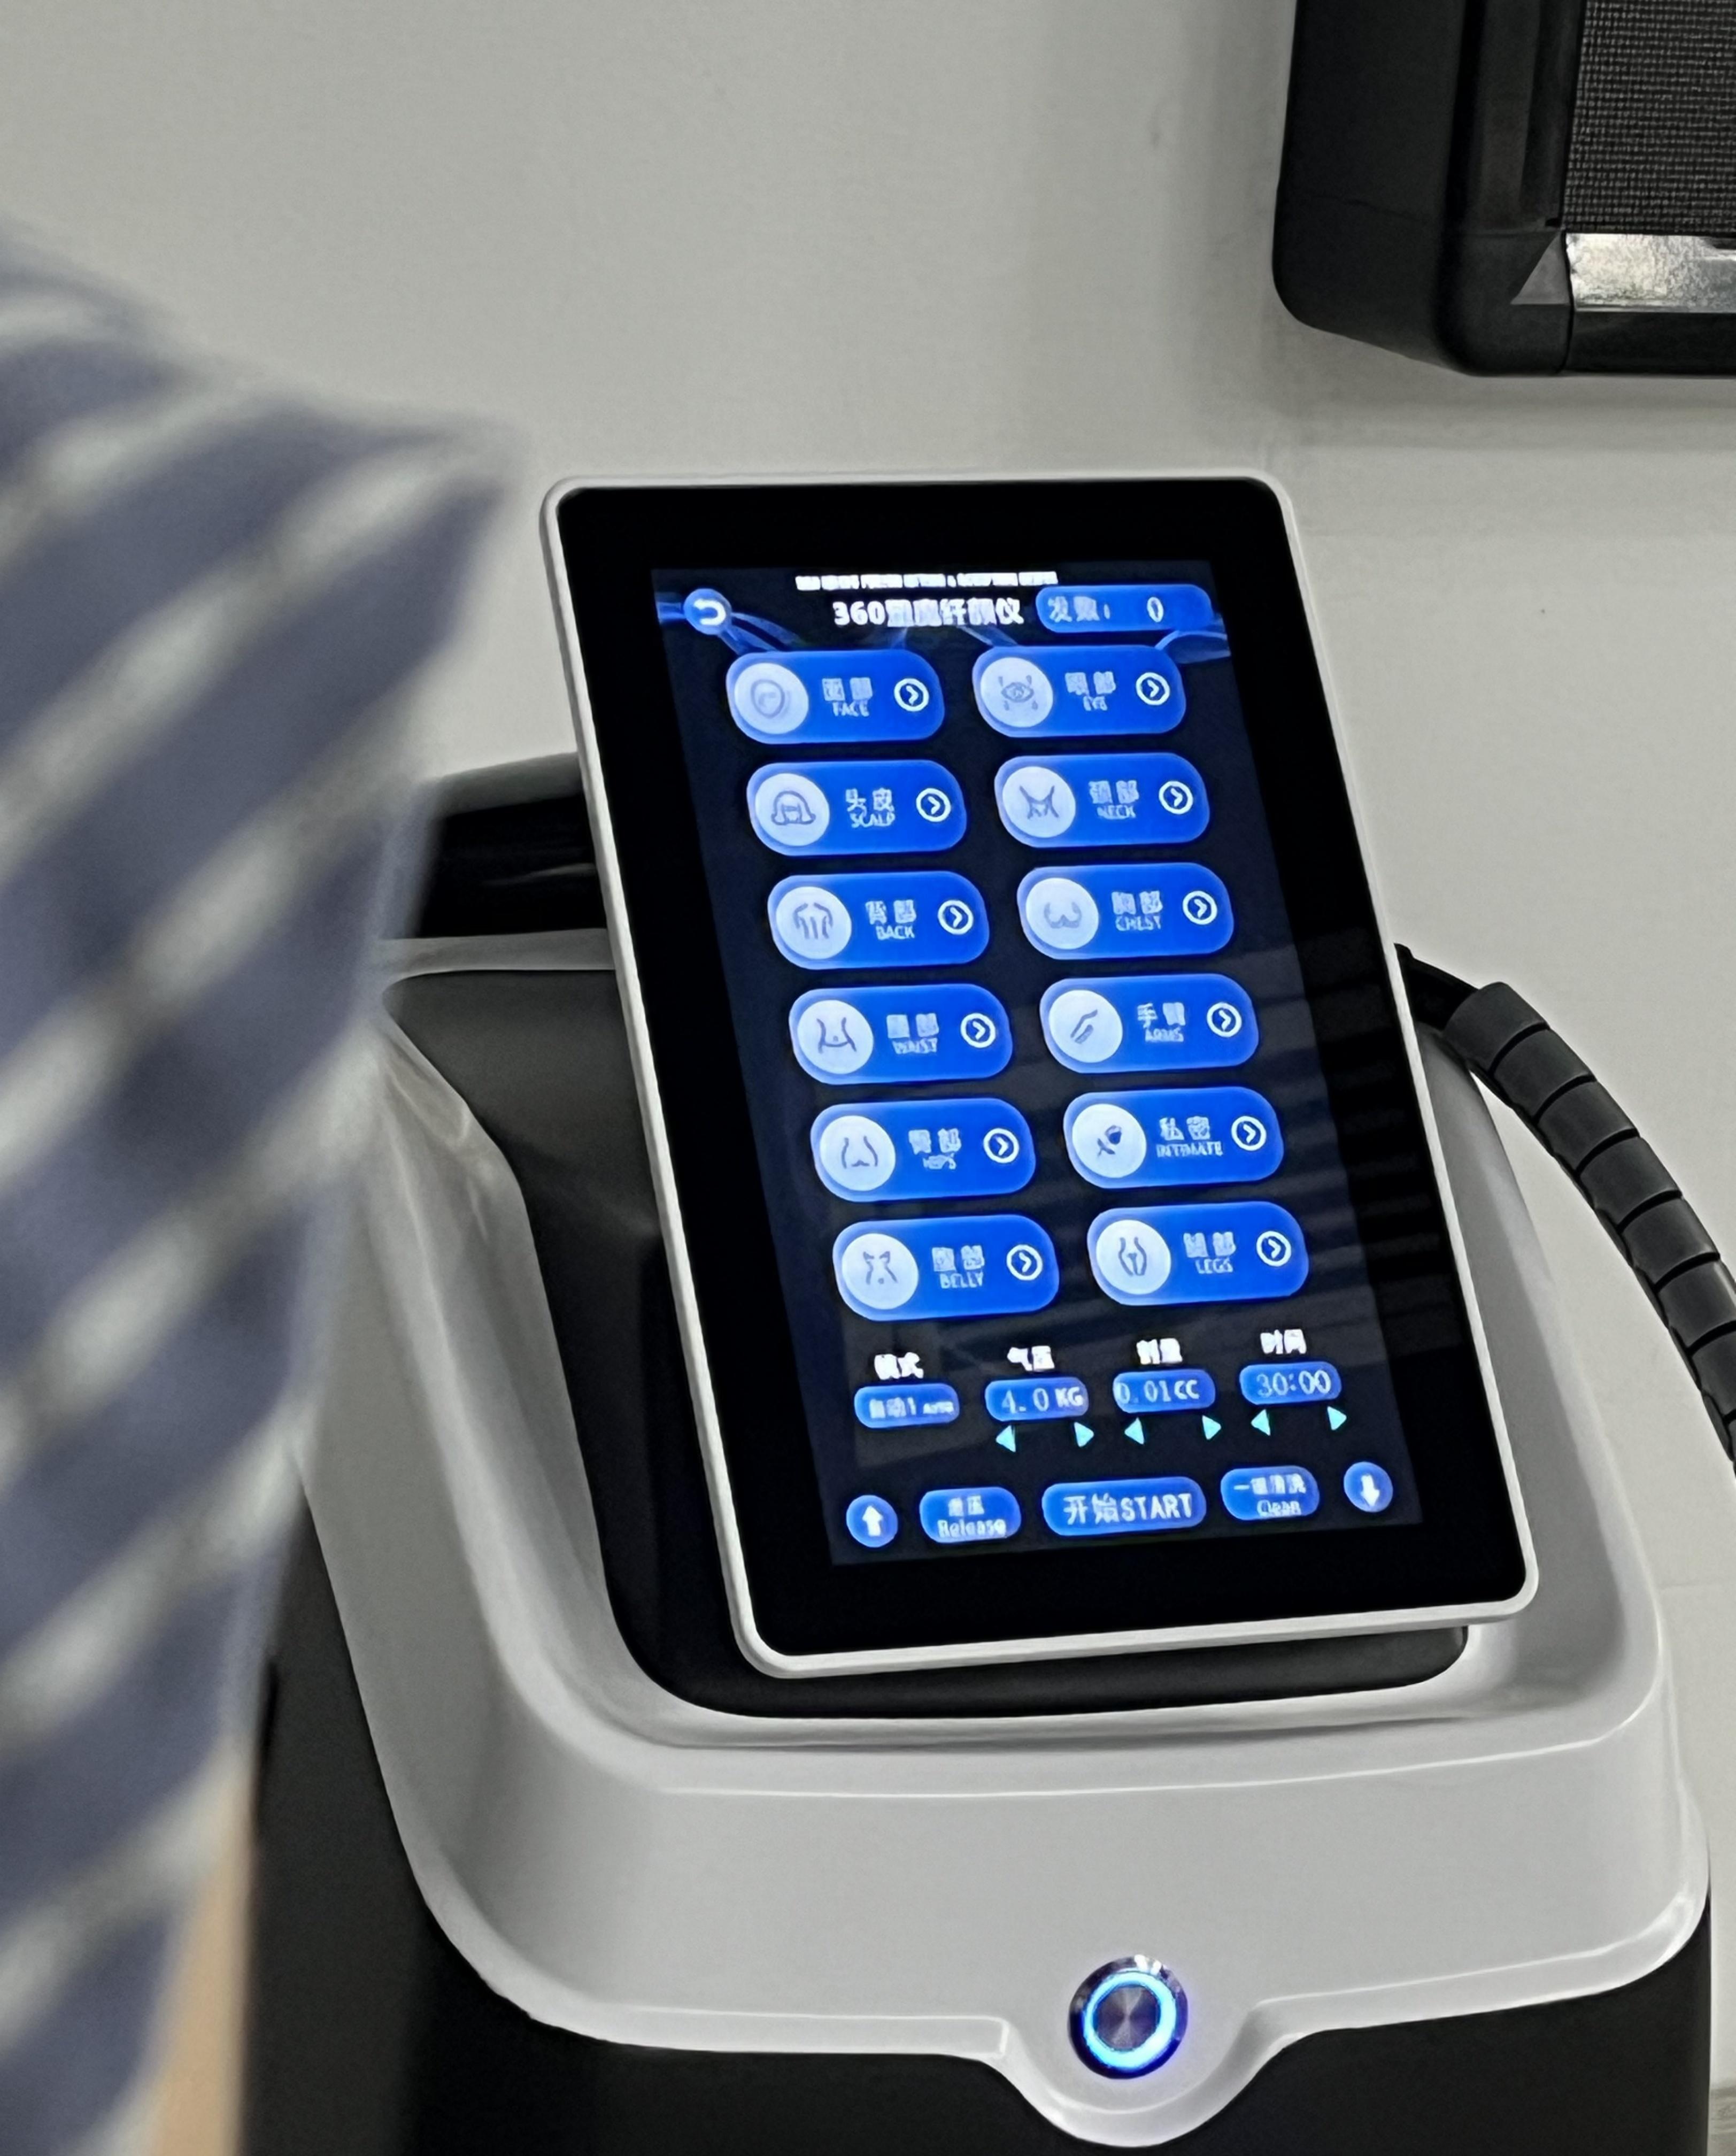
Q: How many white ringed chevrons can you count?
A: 12